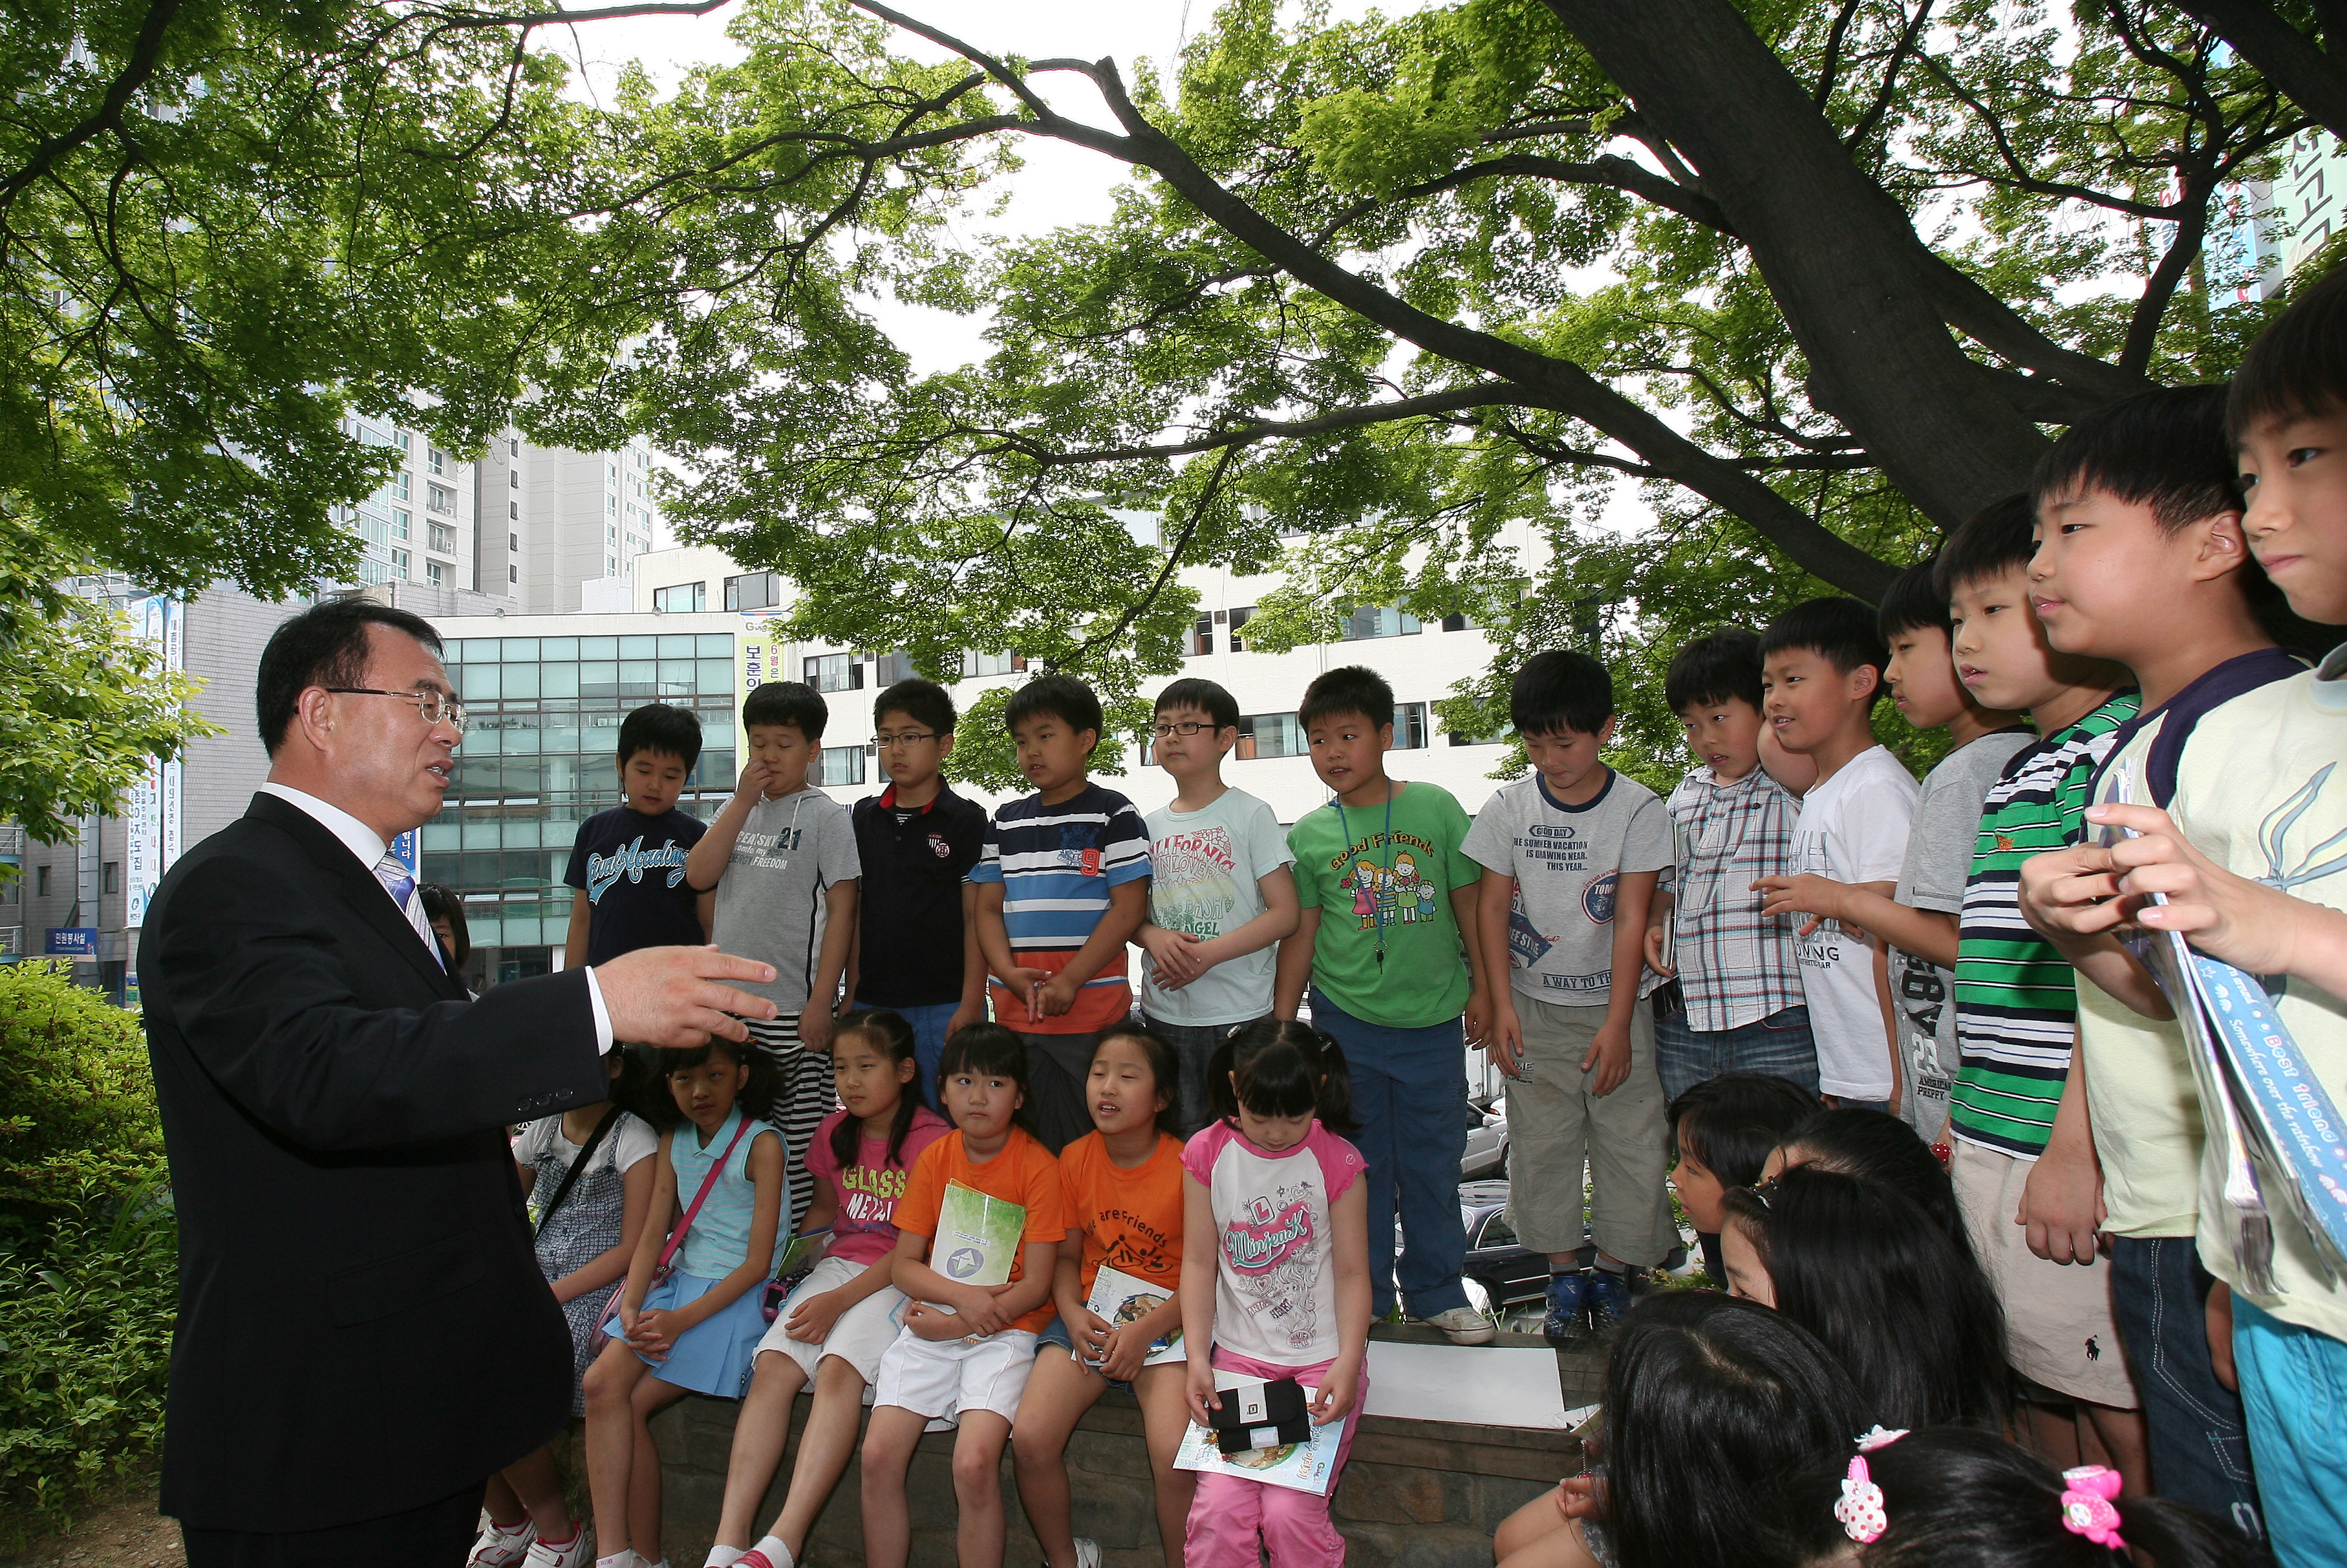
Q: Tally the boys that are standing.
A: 13